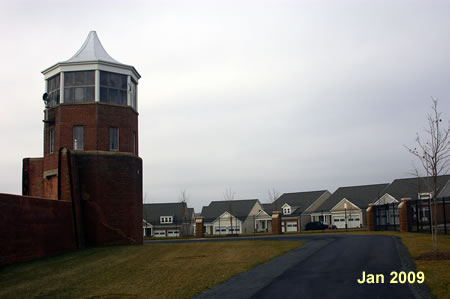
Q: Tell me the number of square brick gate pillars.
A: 4